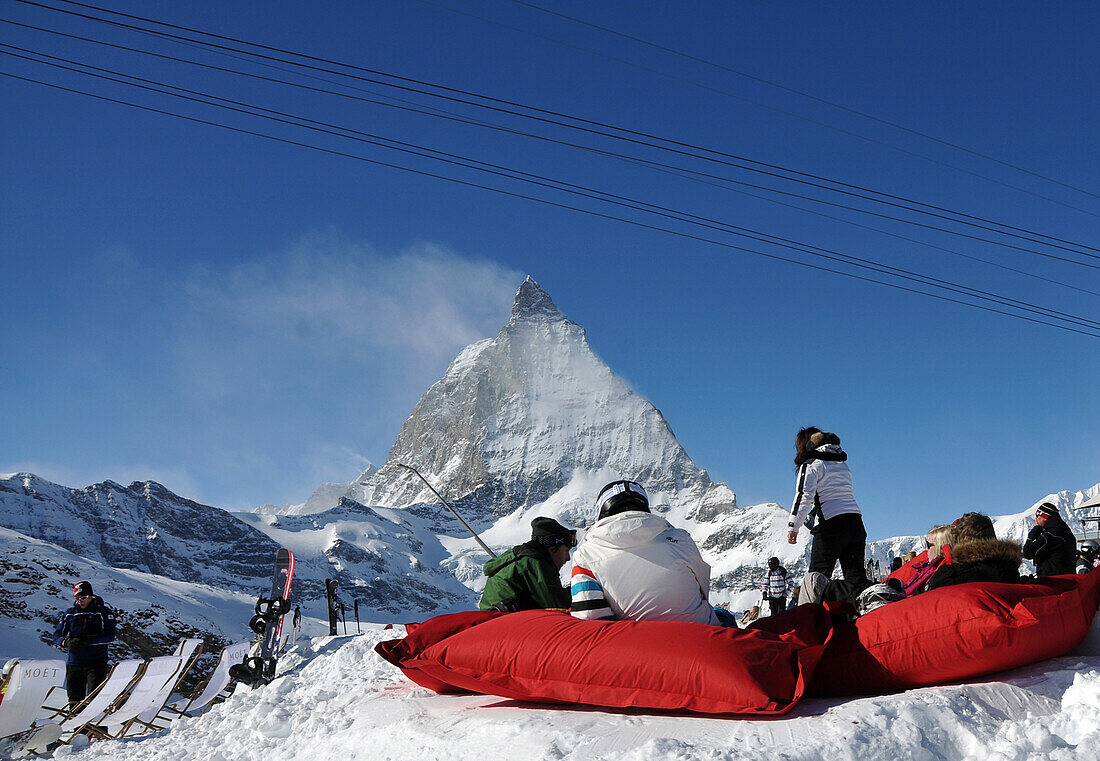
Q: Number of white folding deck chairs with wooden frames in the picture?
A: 5